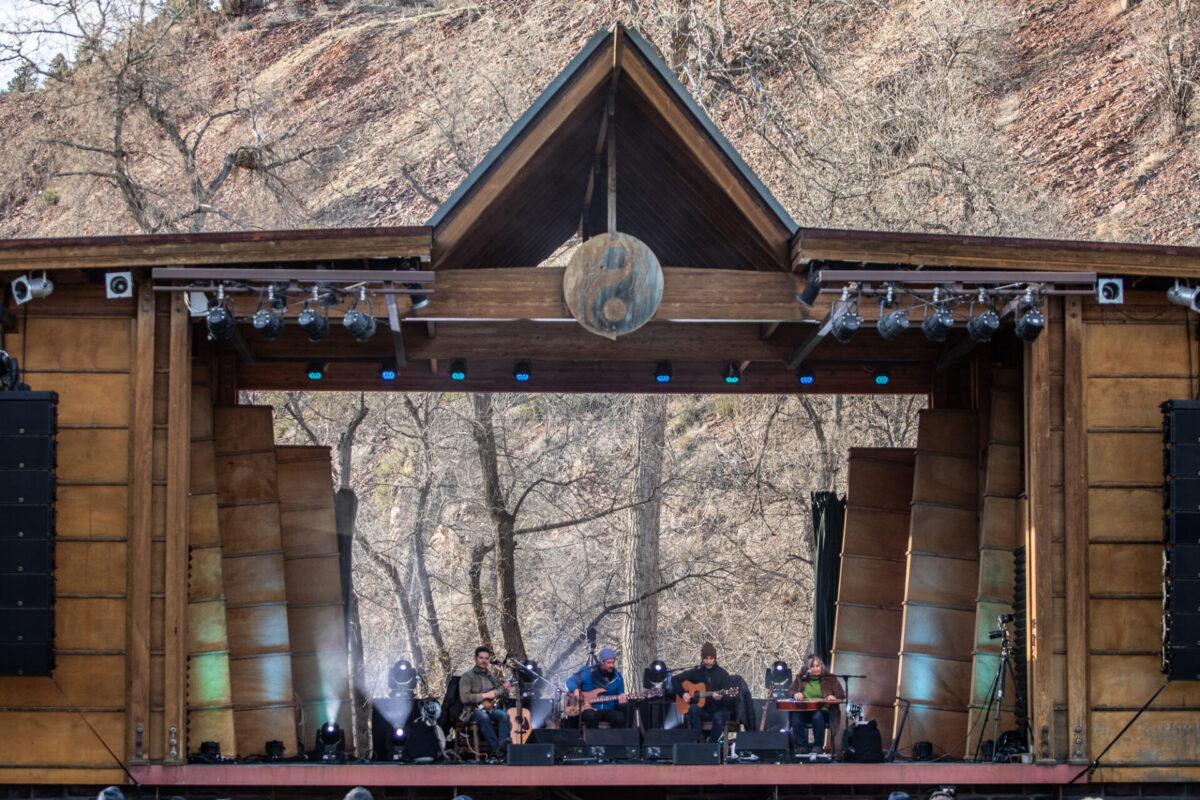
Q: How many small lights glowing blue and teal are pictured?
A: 8